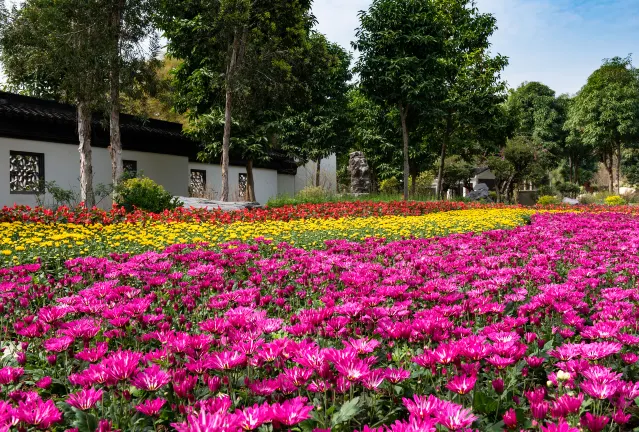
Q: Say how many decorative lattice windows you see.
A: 4